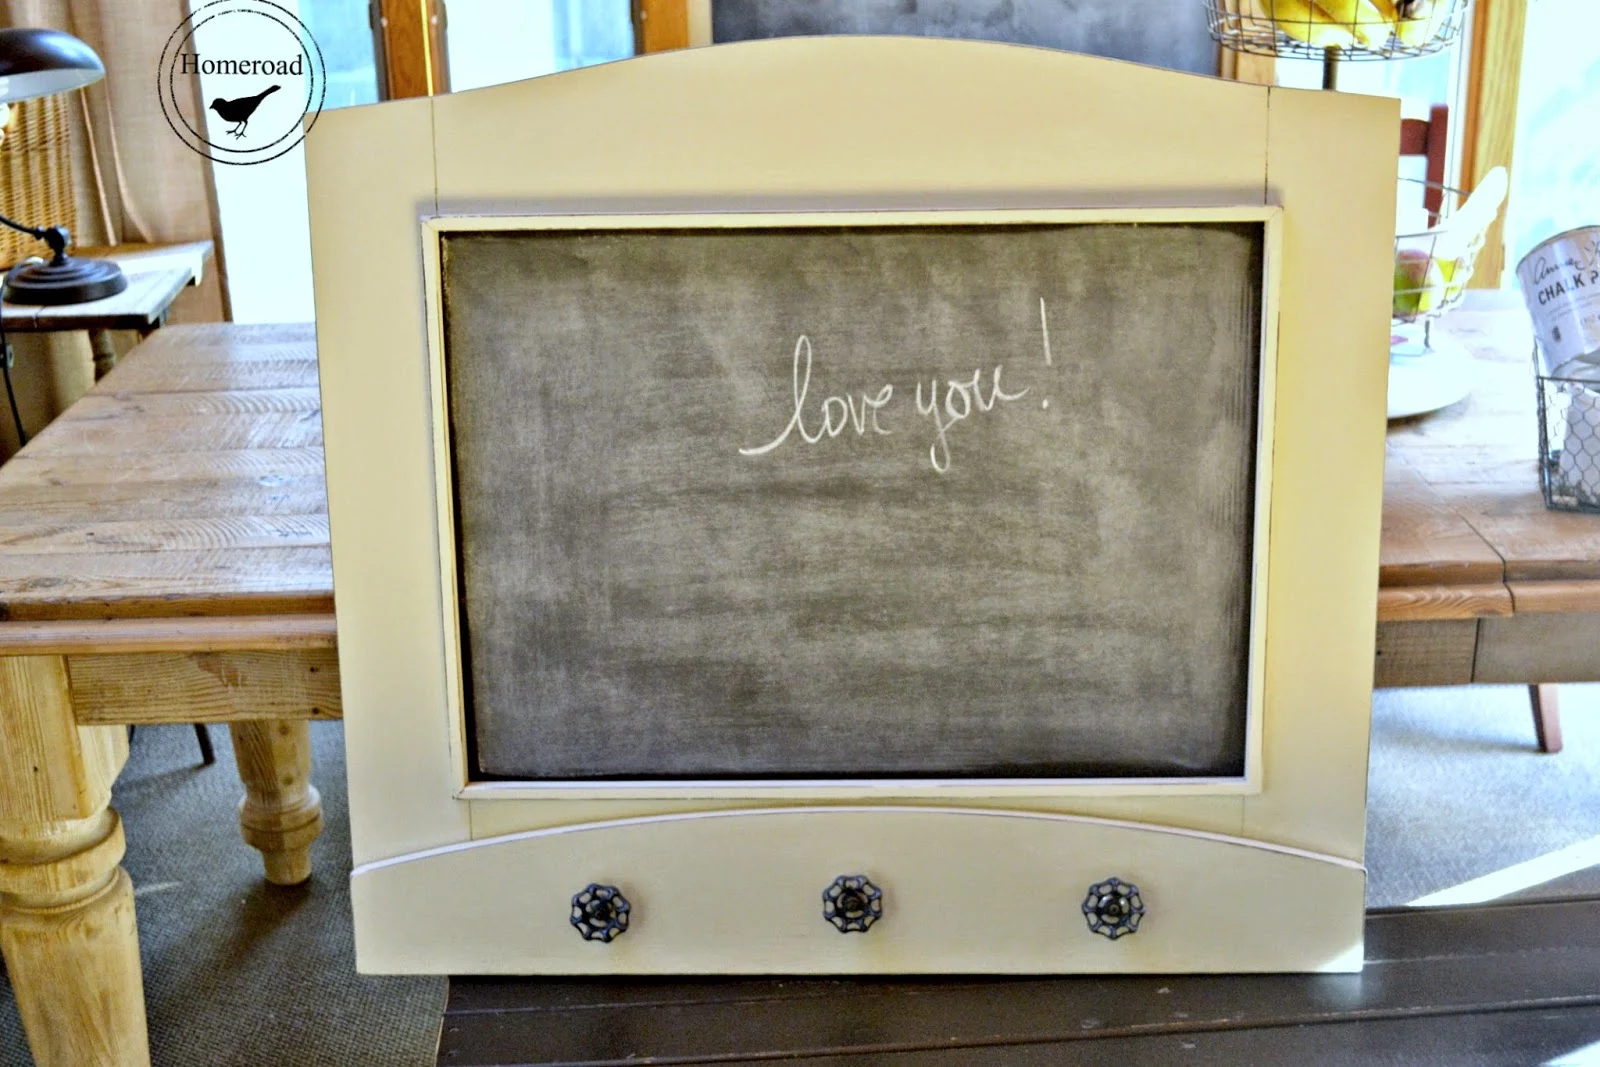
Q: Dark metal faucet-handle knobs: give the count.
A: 3